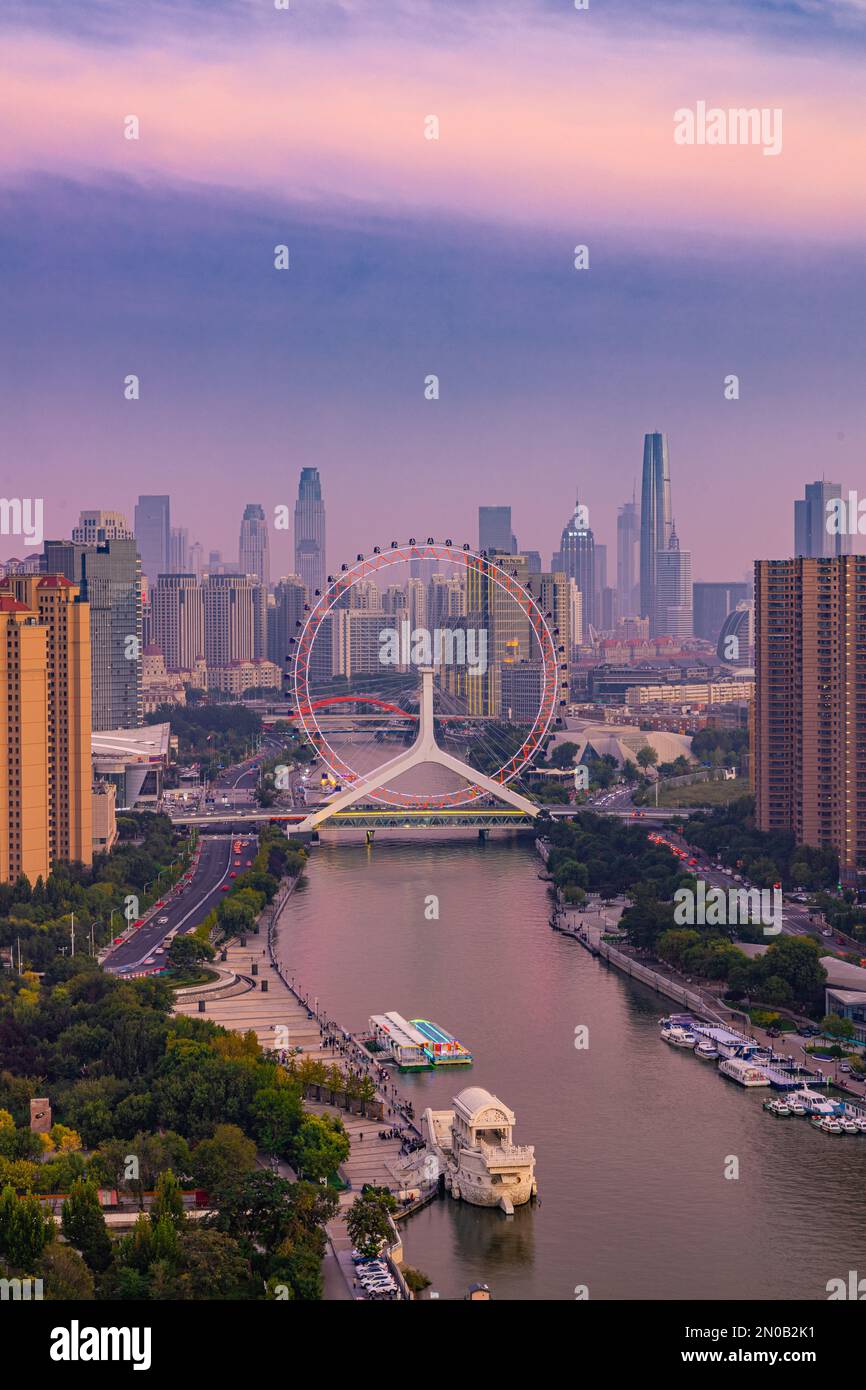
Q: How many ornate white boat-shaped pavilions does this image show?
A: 1